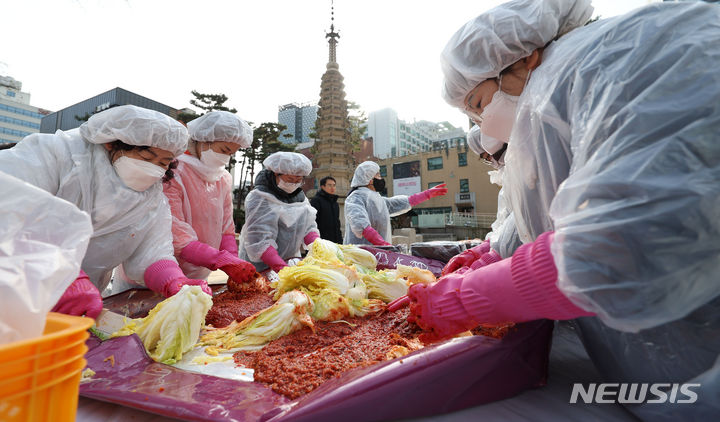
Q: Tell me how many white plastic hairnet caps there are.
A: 6